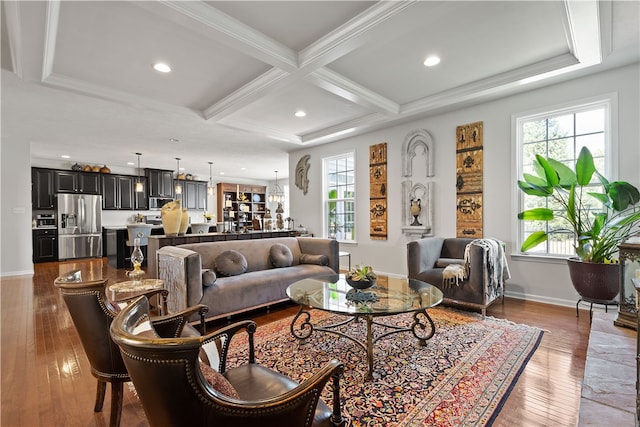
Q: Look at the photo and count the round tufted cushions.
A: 2